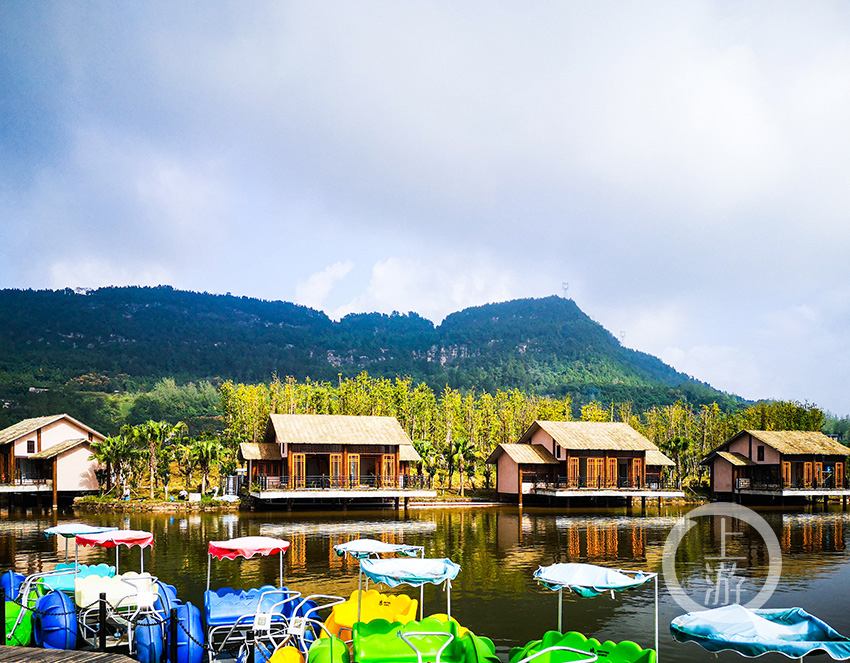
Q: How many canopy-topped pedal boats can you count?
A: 7